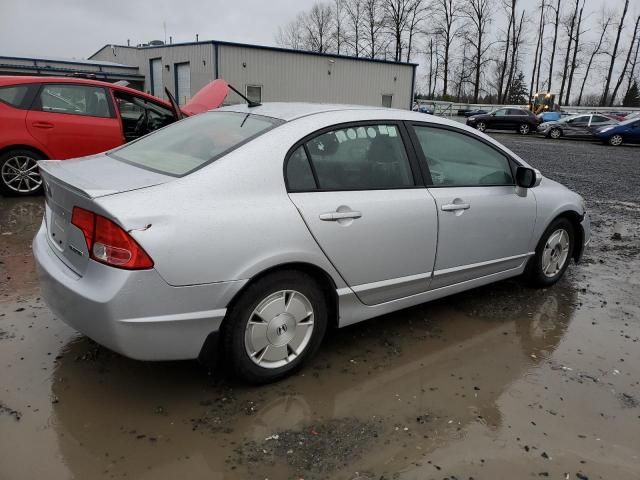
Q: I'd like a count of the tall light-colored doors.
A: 2